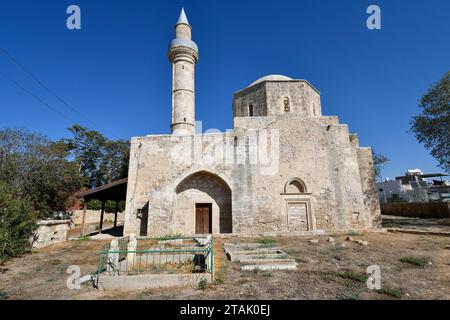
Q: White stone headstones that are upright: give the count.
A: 2